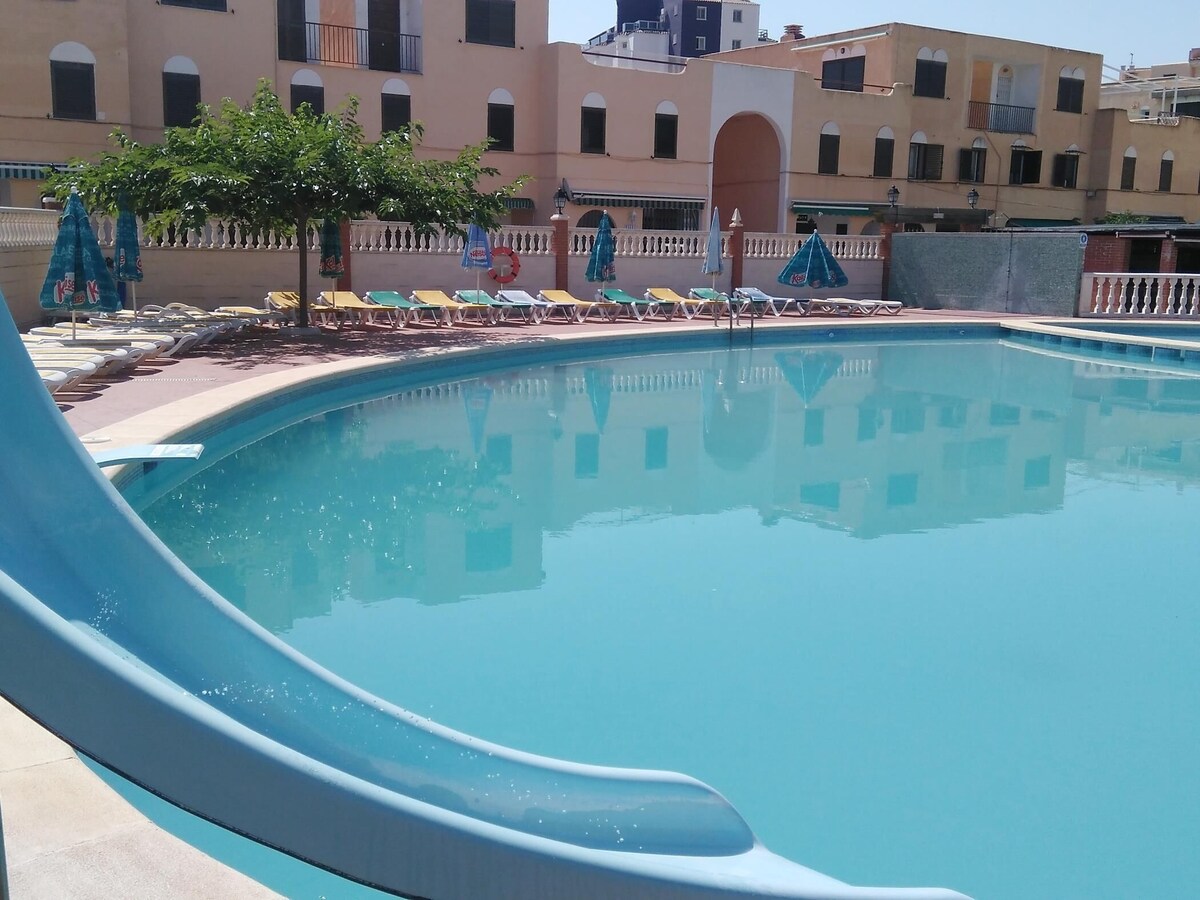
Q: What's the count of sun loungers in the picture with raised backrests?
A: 11